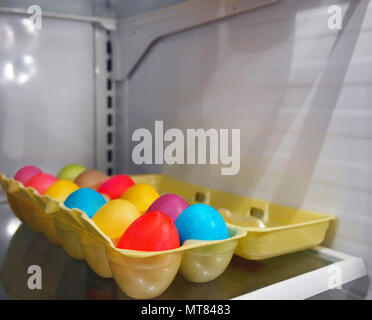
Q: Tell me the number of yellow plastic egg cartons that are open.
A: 1